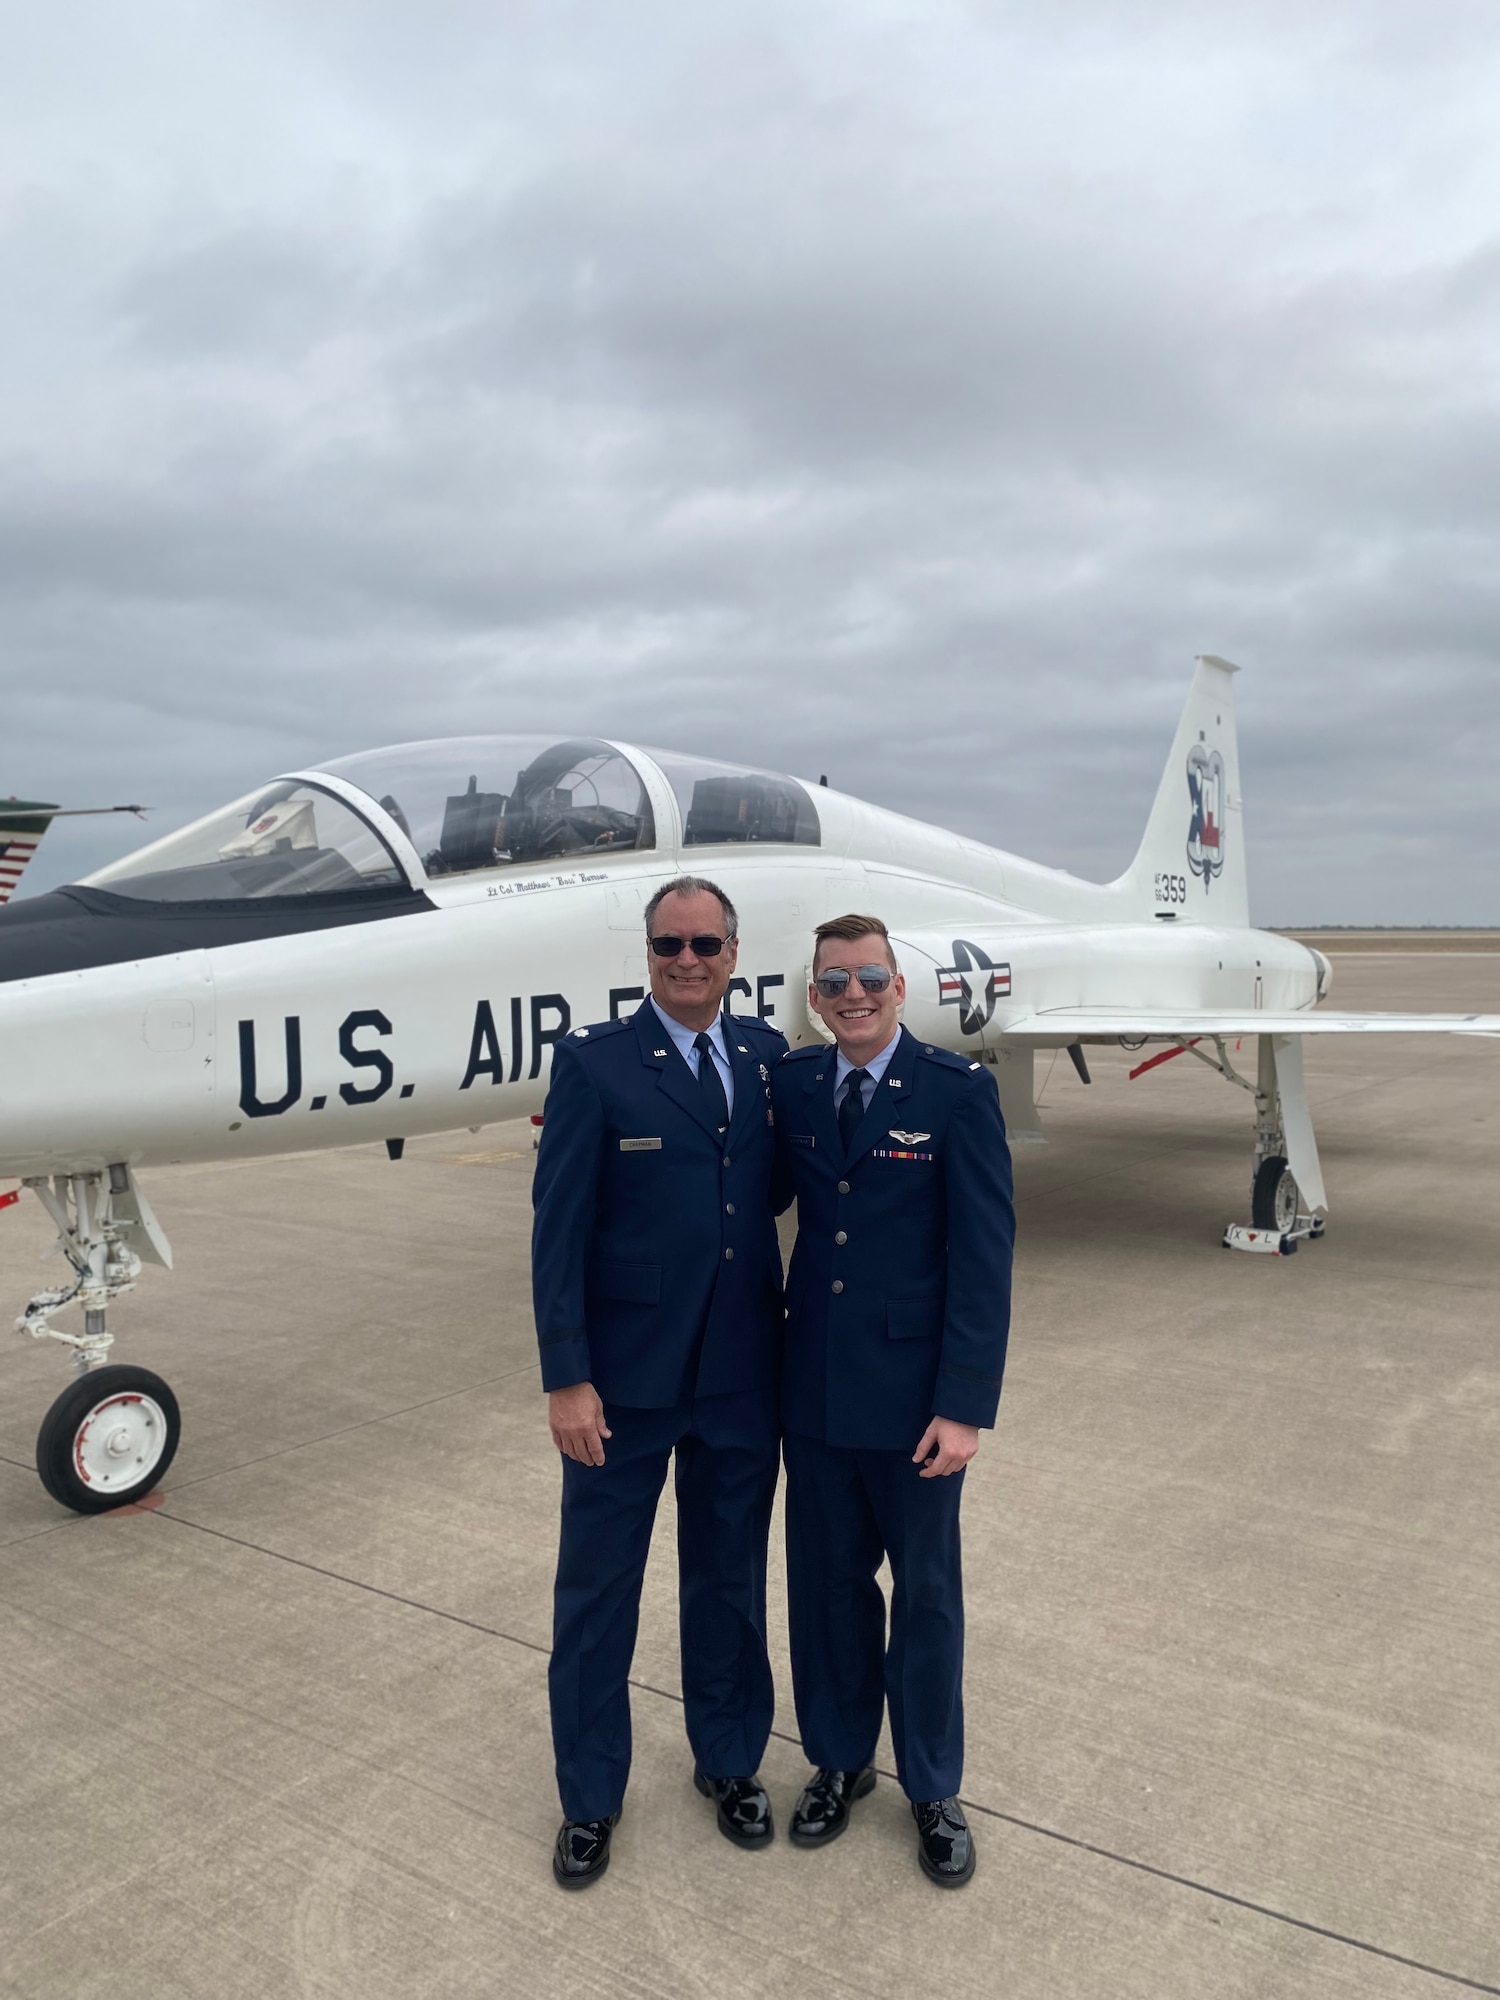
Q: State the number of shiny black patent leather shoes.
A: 4